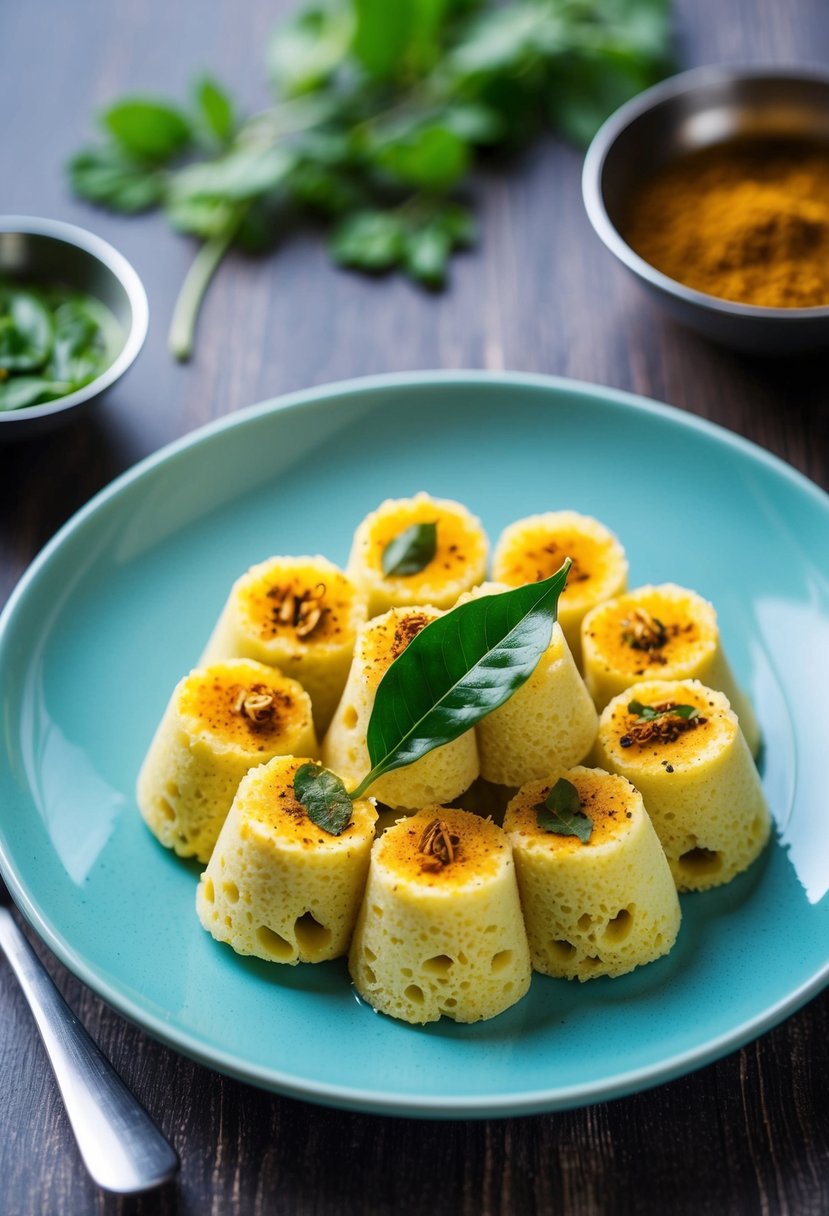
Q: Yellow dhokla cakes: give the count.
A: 11